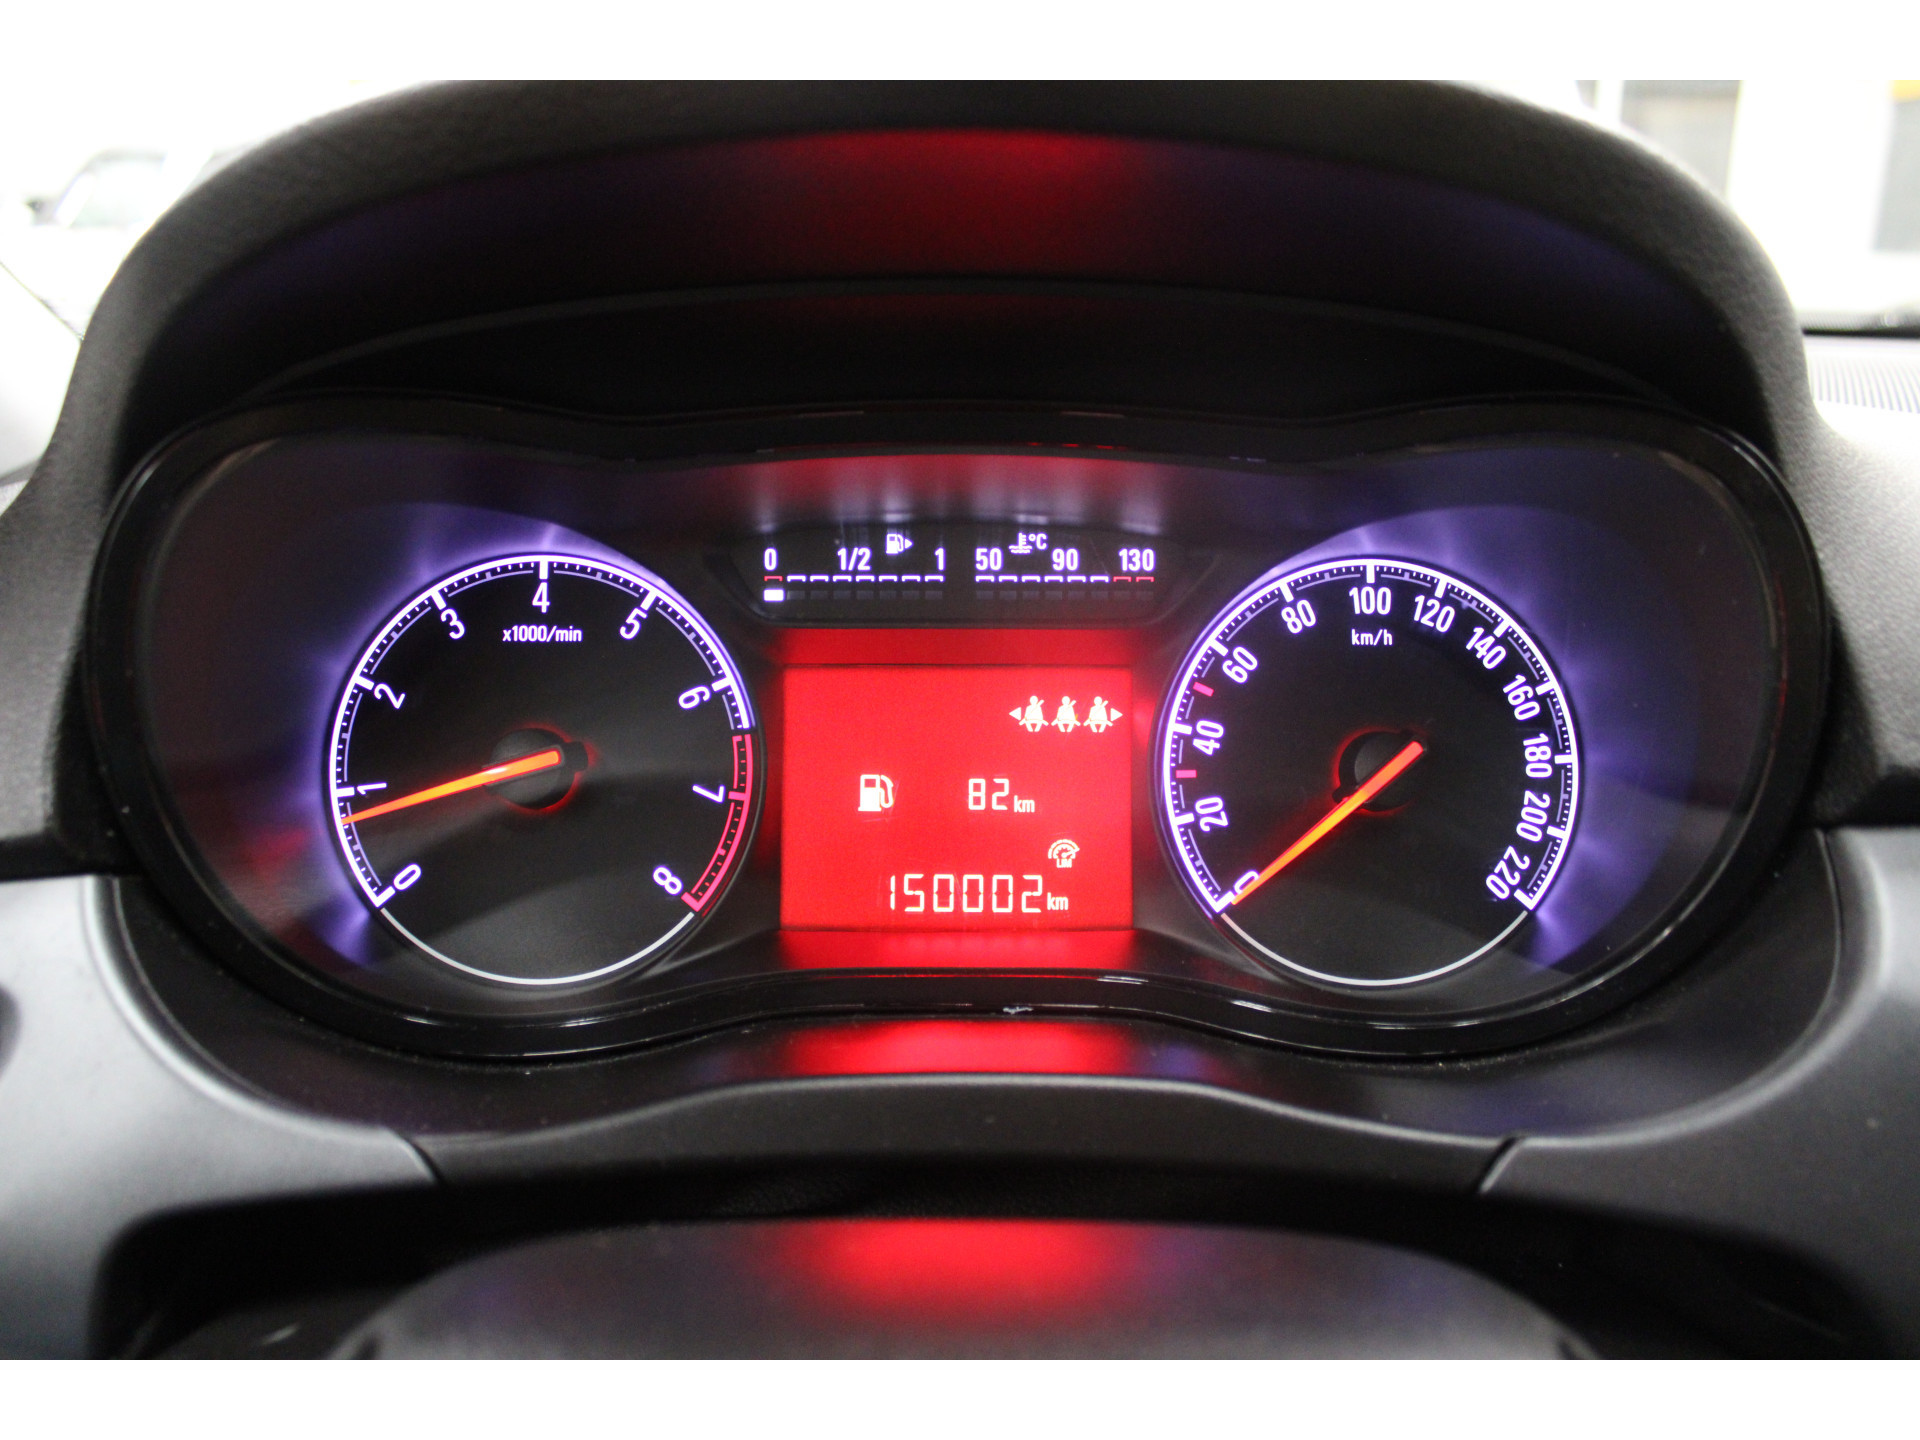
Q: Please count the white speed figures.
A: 12